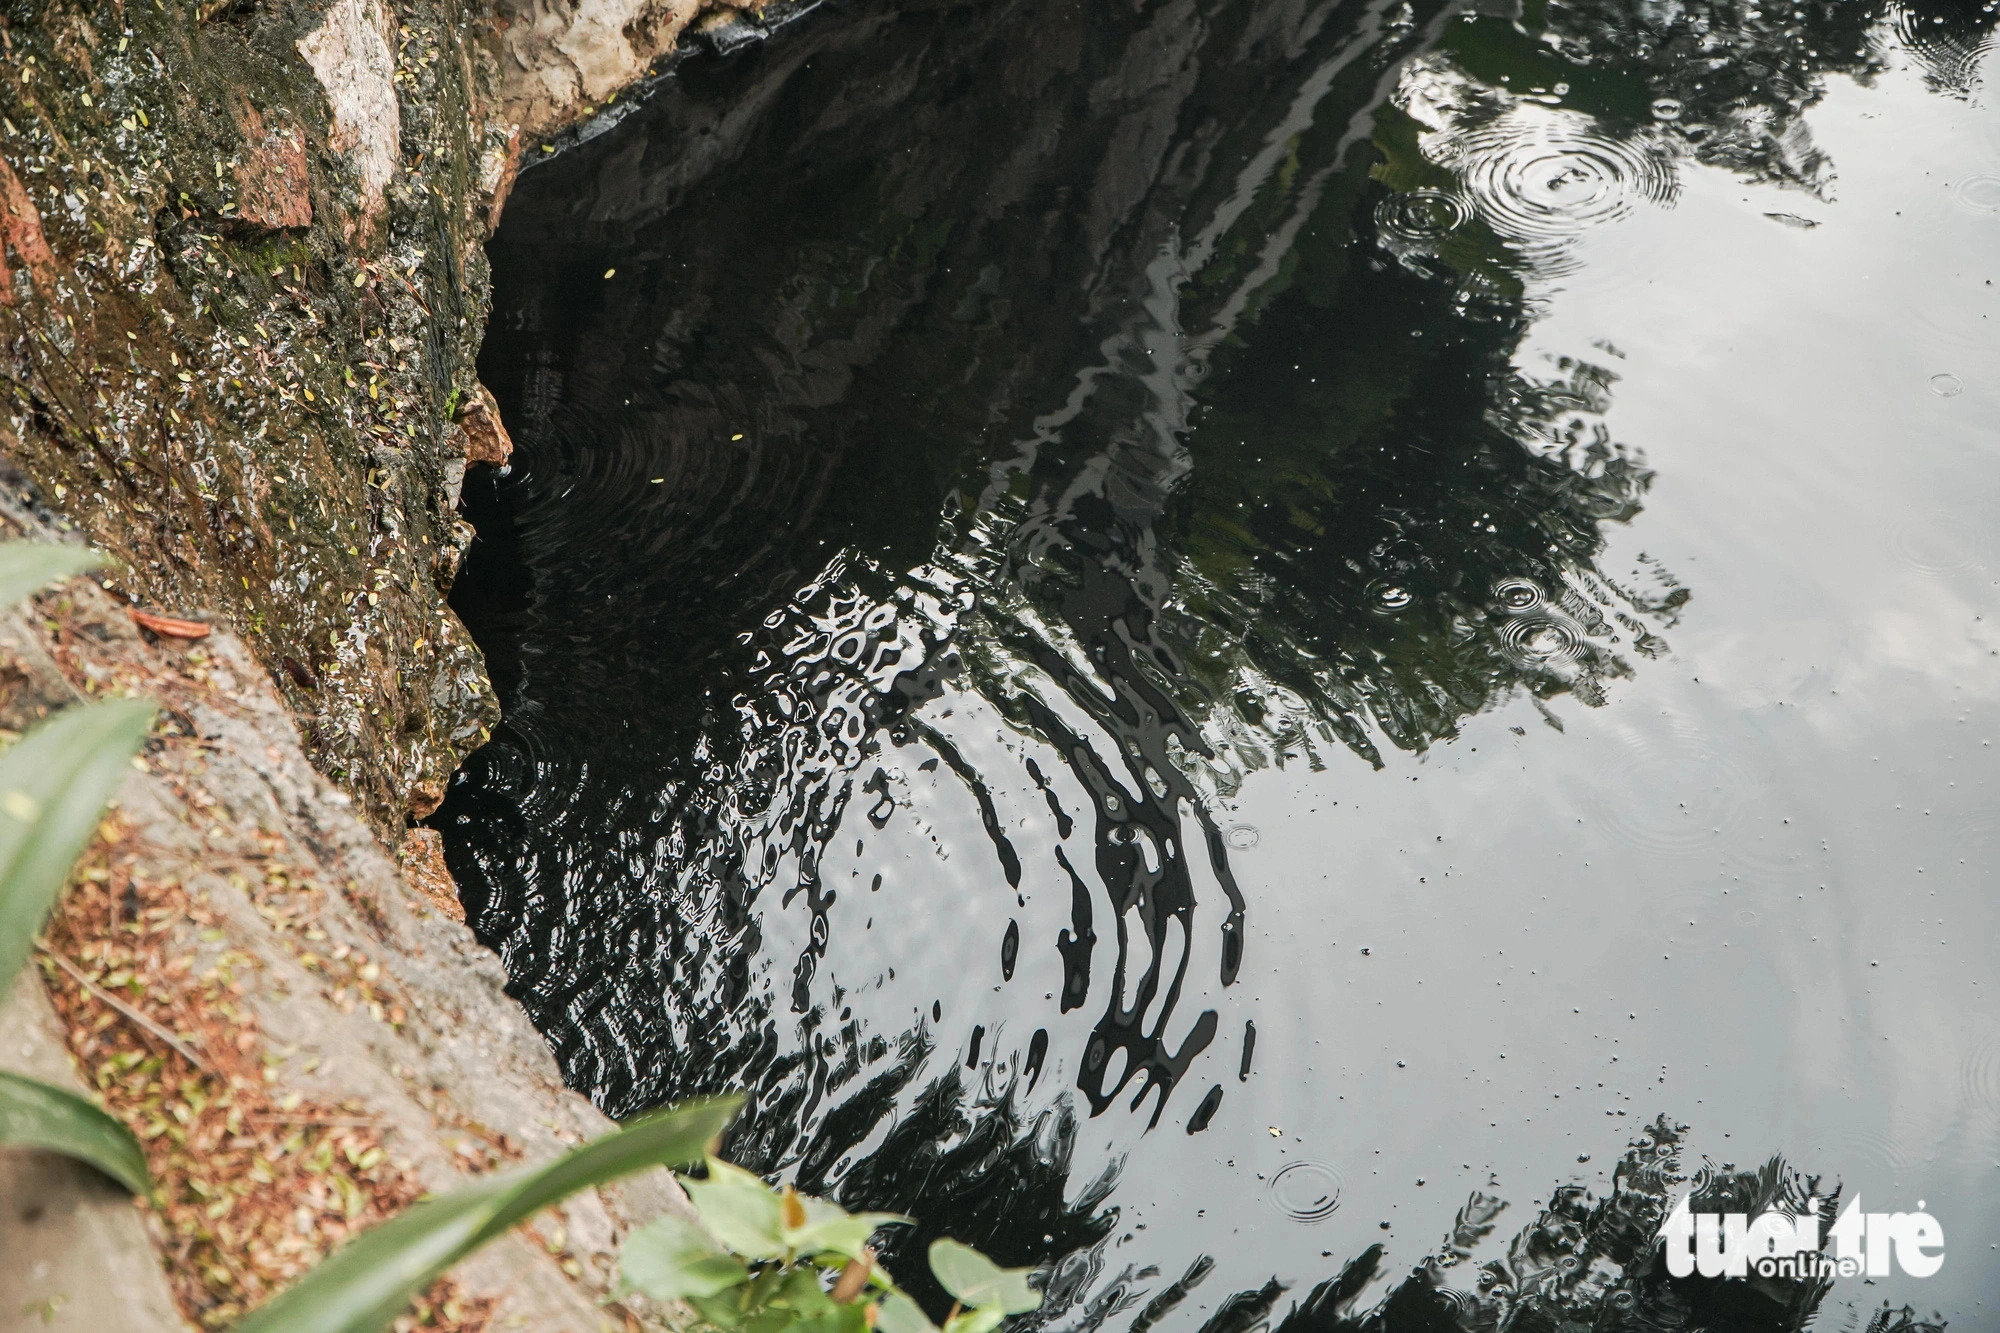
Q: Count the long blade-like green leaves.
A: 4